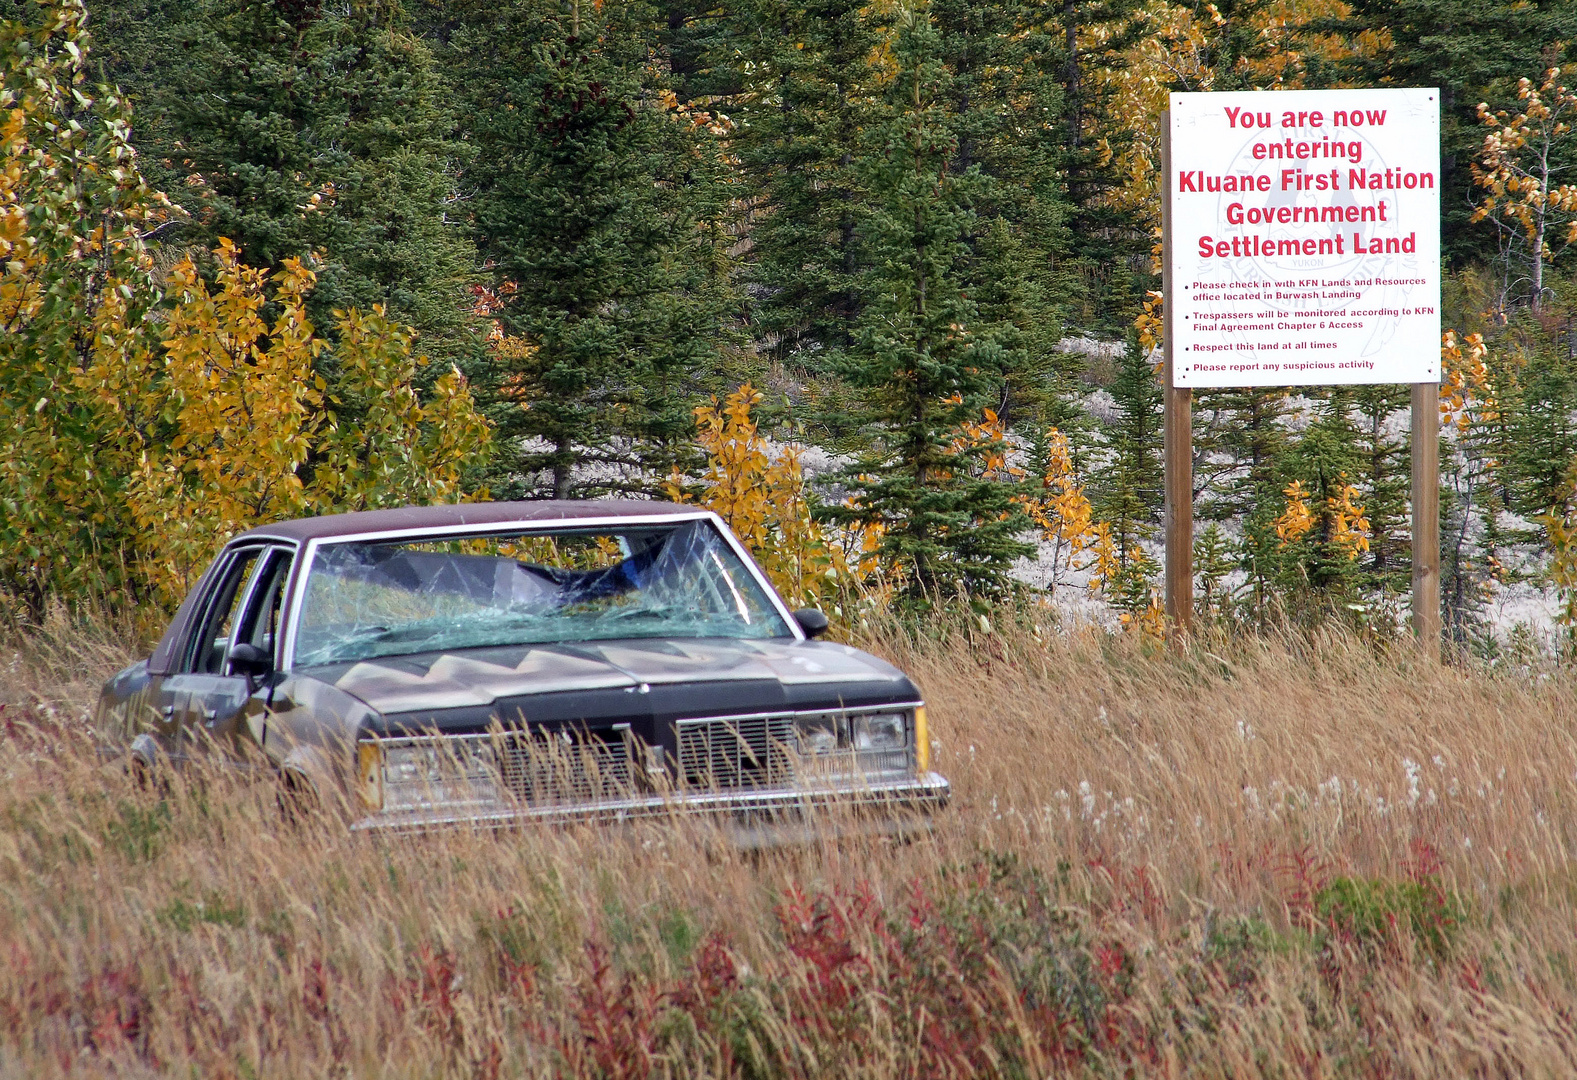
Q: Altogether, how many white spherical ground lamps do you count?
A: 0